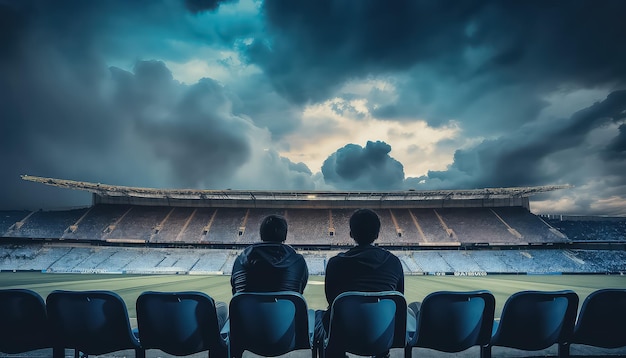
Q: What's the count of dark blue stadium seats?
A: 8